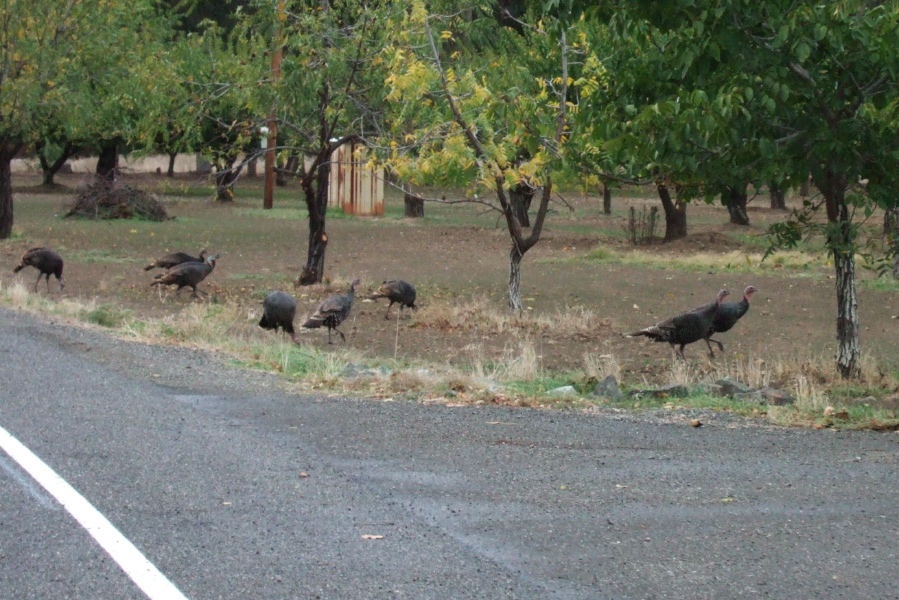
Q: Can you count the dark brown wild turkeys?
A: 8